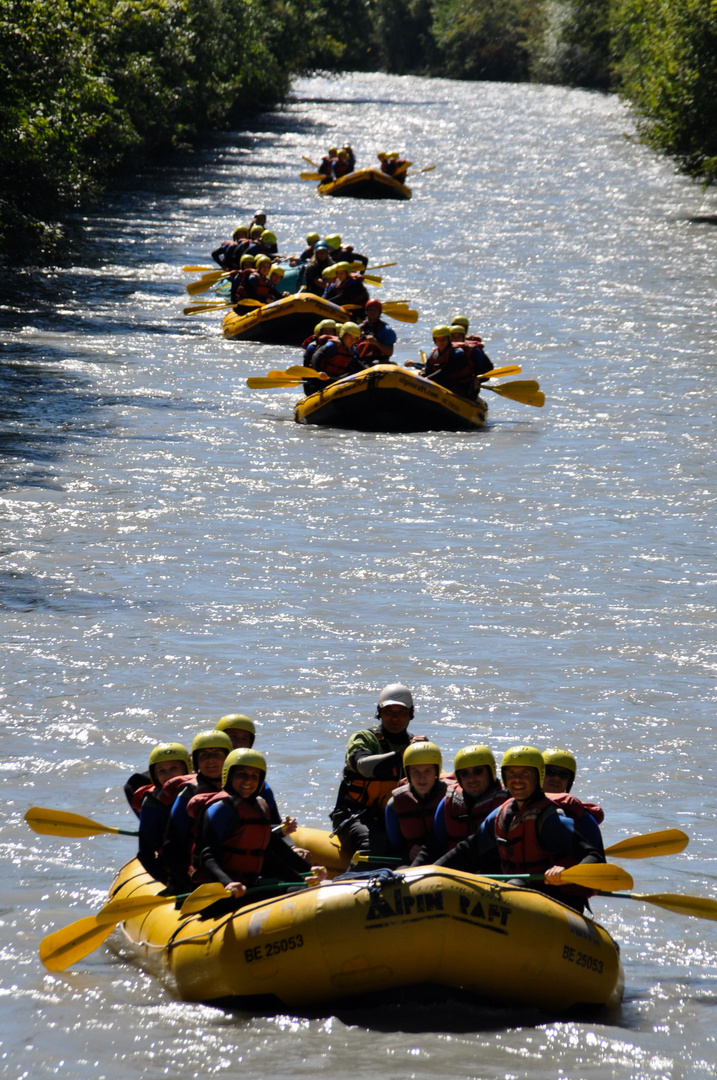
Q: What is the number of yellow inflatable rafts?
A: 4